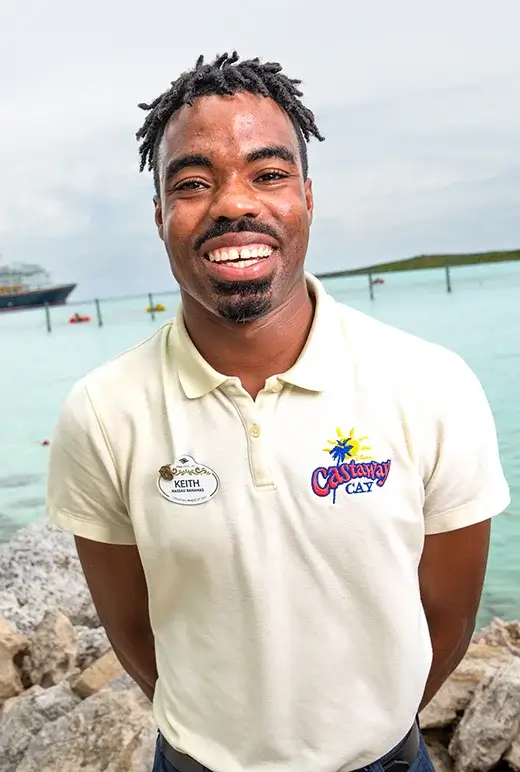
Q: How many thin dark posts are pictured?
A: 5